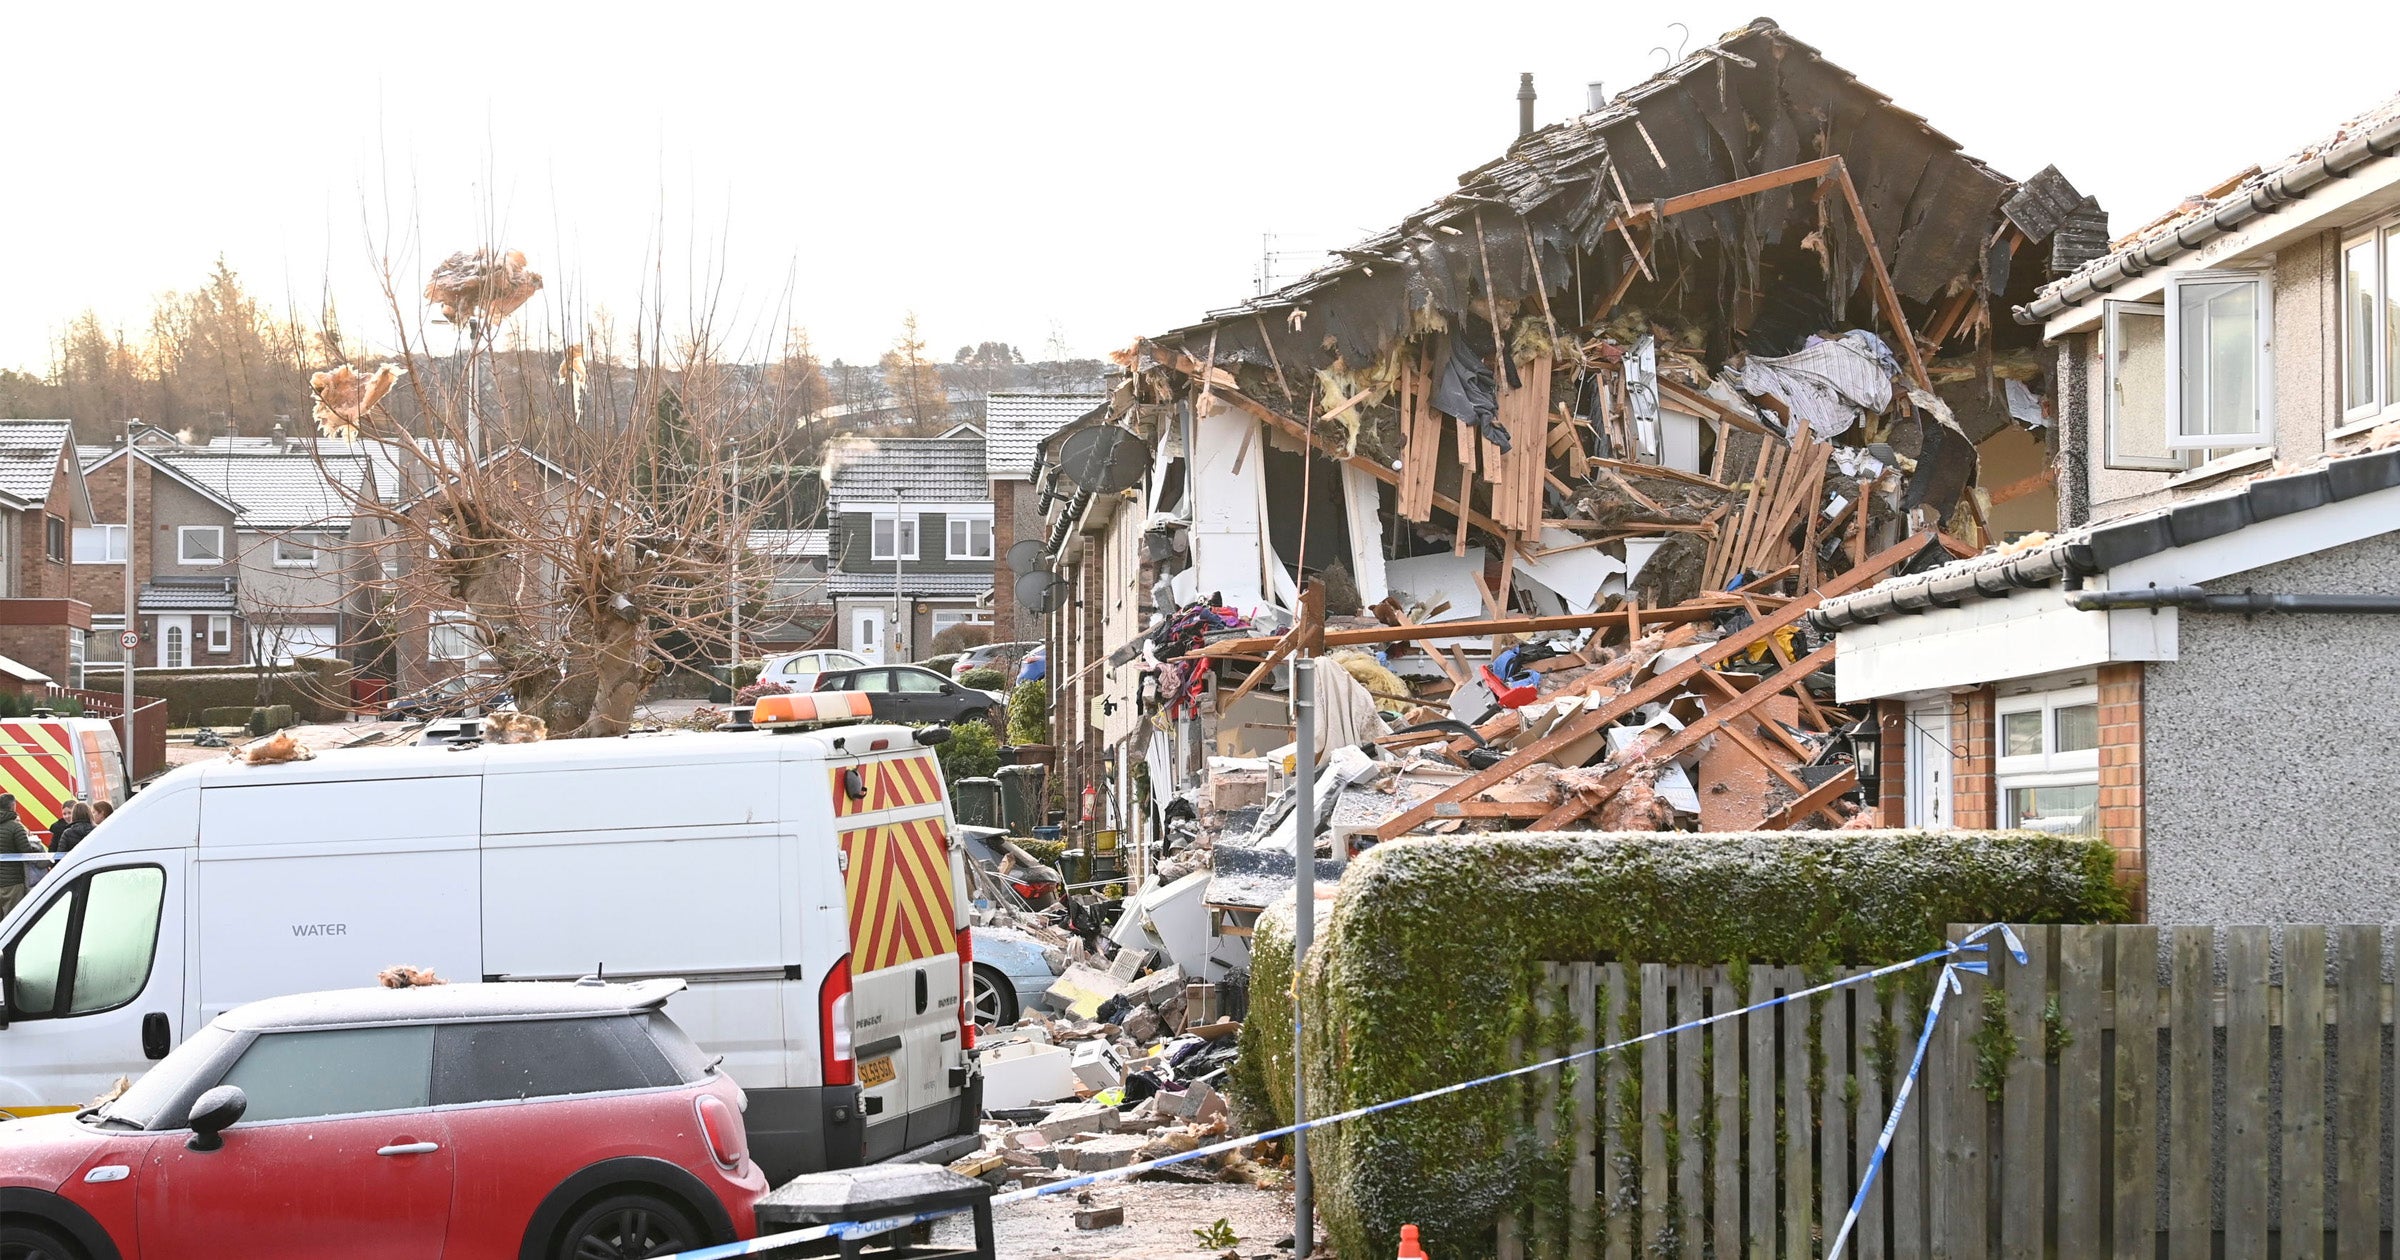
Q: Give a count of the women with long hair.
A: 2